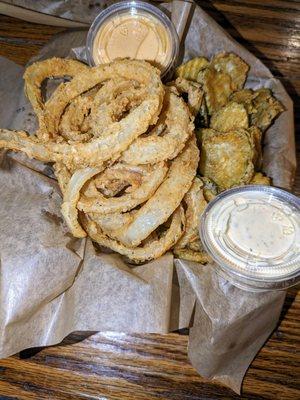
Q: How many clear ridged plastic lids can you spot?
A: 2